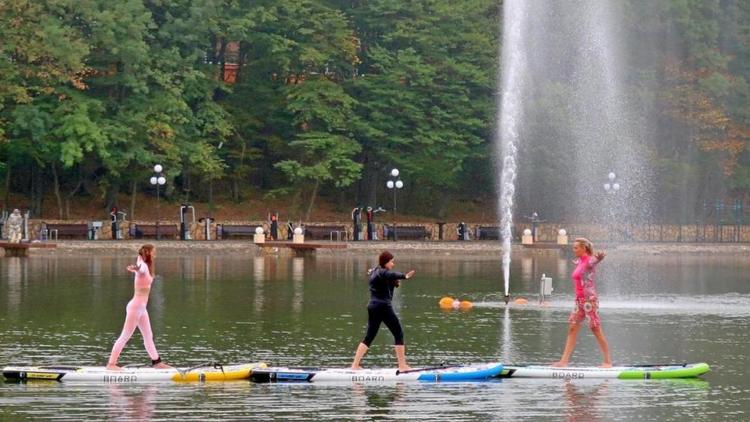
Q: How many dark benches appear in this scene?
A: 6